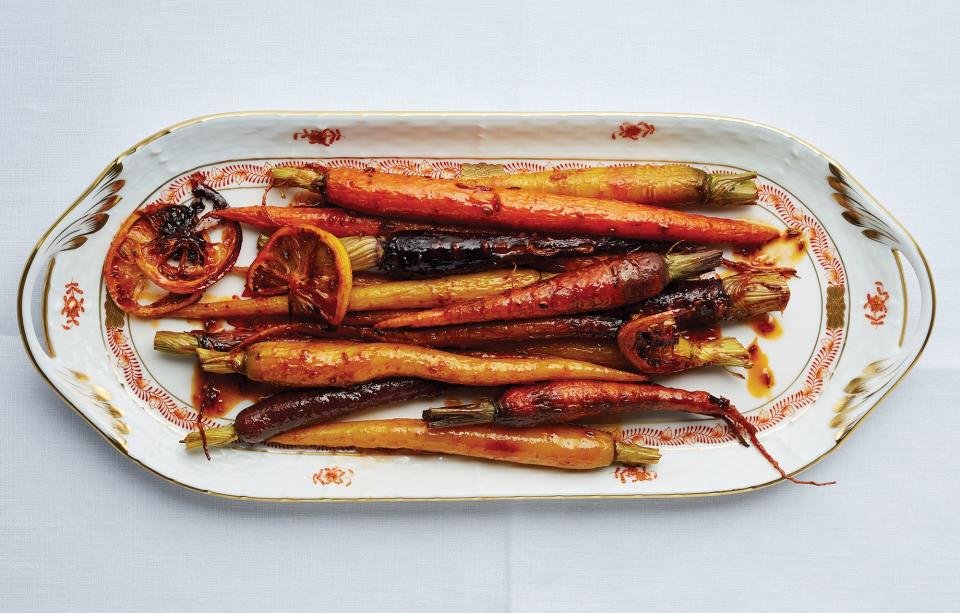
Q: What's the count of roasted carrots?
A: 13